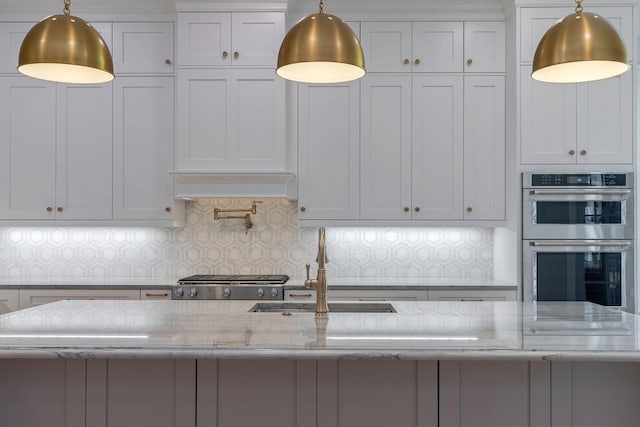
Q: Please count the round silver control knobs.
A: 5